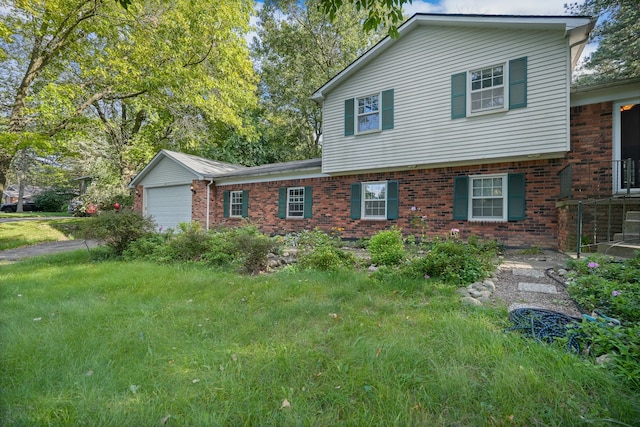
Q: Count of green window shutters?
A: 12